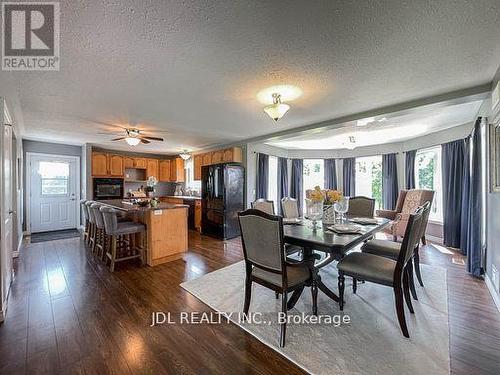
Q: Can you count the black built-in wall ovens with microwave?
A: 1